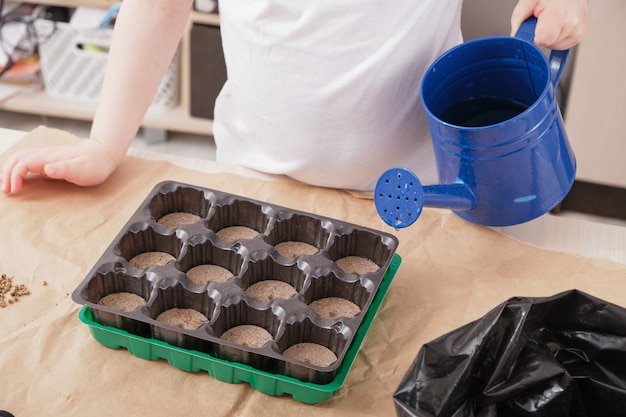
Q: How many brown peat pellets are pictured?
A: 12